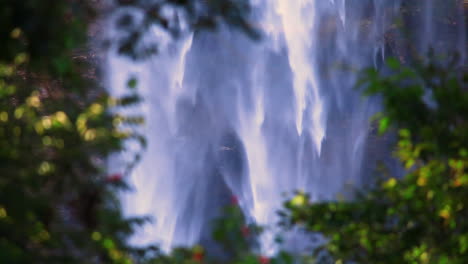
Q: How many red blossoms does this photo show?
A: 5